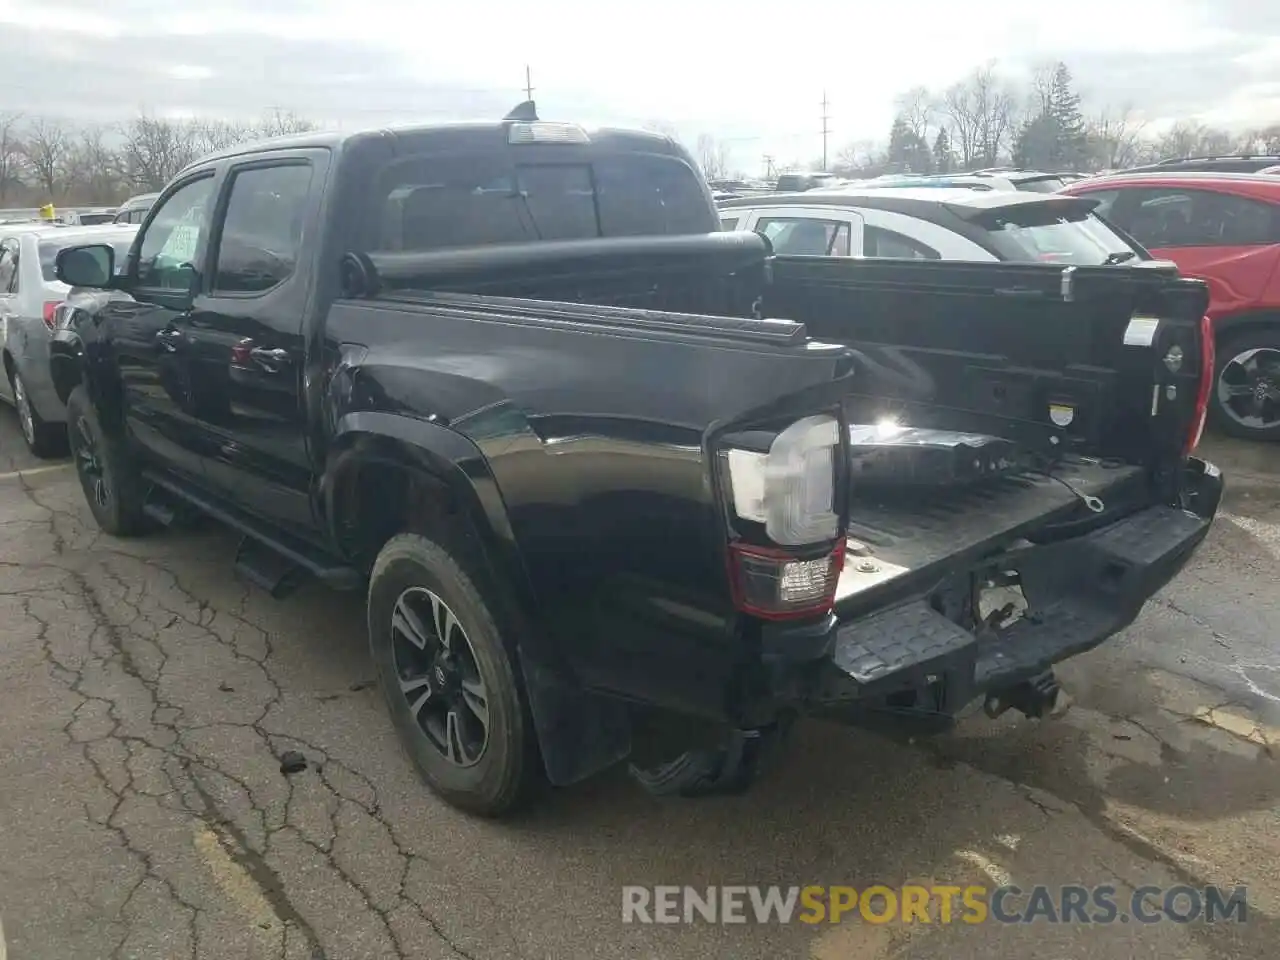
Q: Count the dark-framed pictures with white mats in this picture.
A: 0